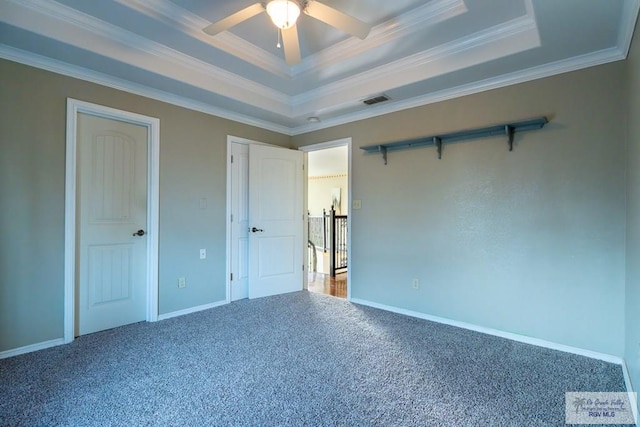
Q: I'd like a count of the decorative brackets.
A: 3